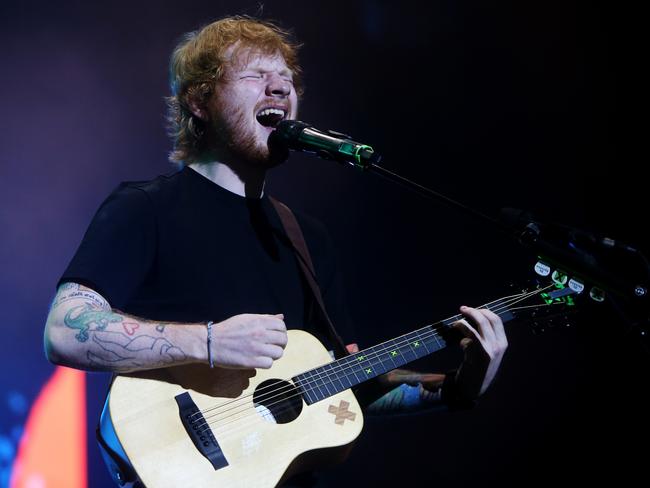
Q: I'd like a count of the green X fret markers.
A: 4